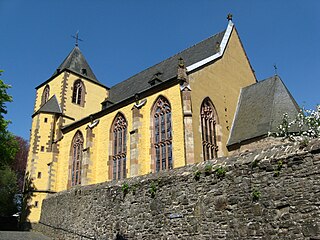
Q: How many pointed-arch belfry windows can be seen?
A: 2